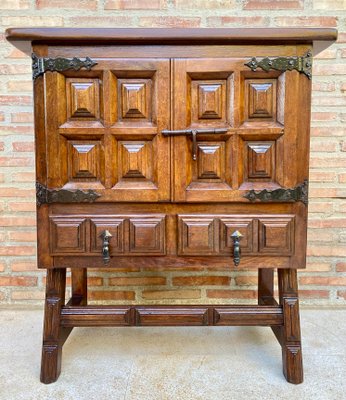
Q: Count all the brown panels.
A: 14